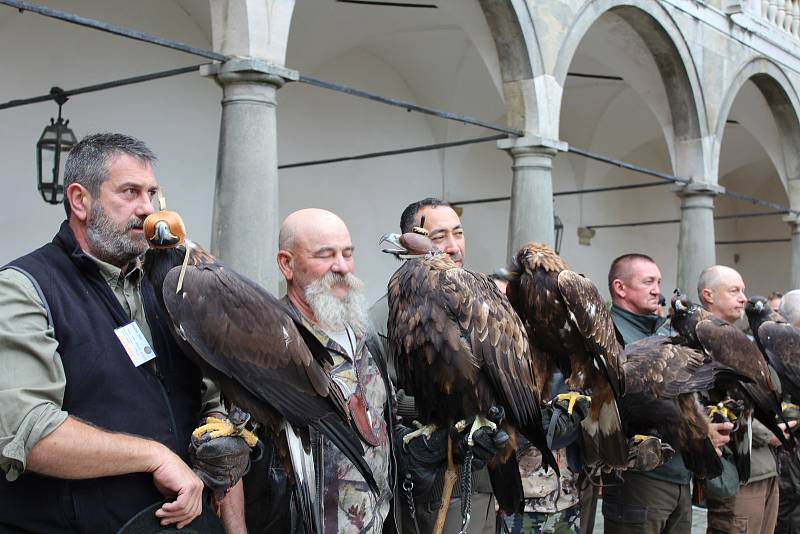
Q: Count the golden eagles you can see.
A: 6